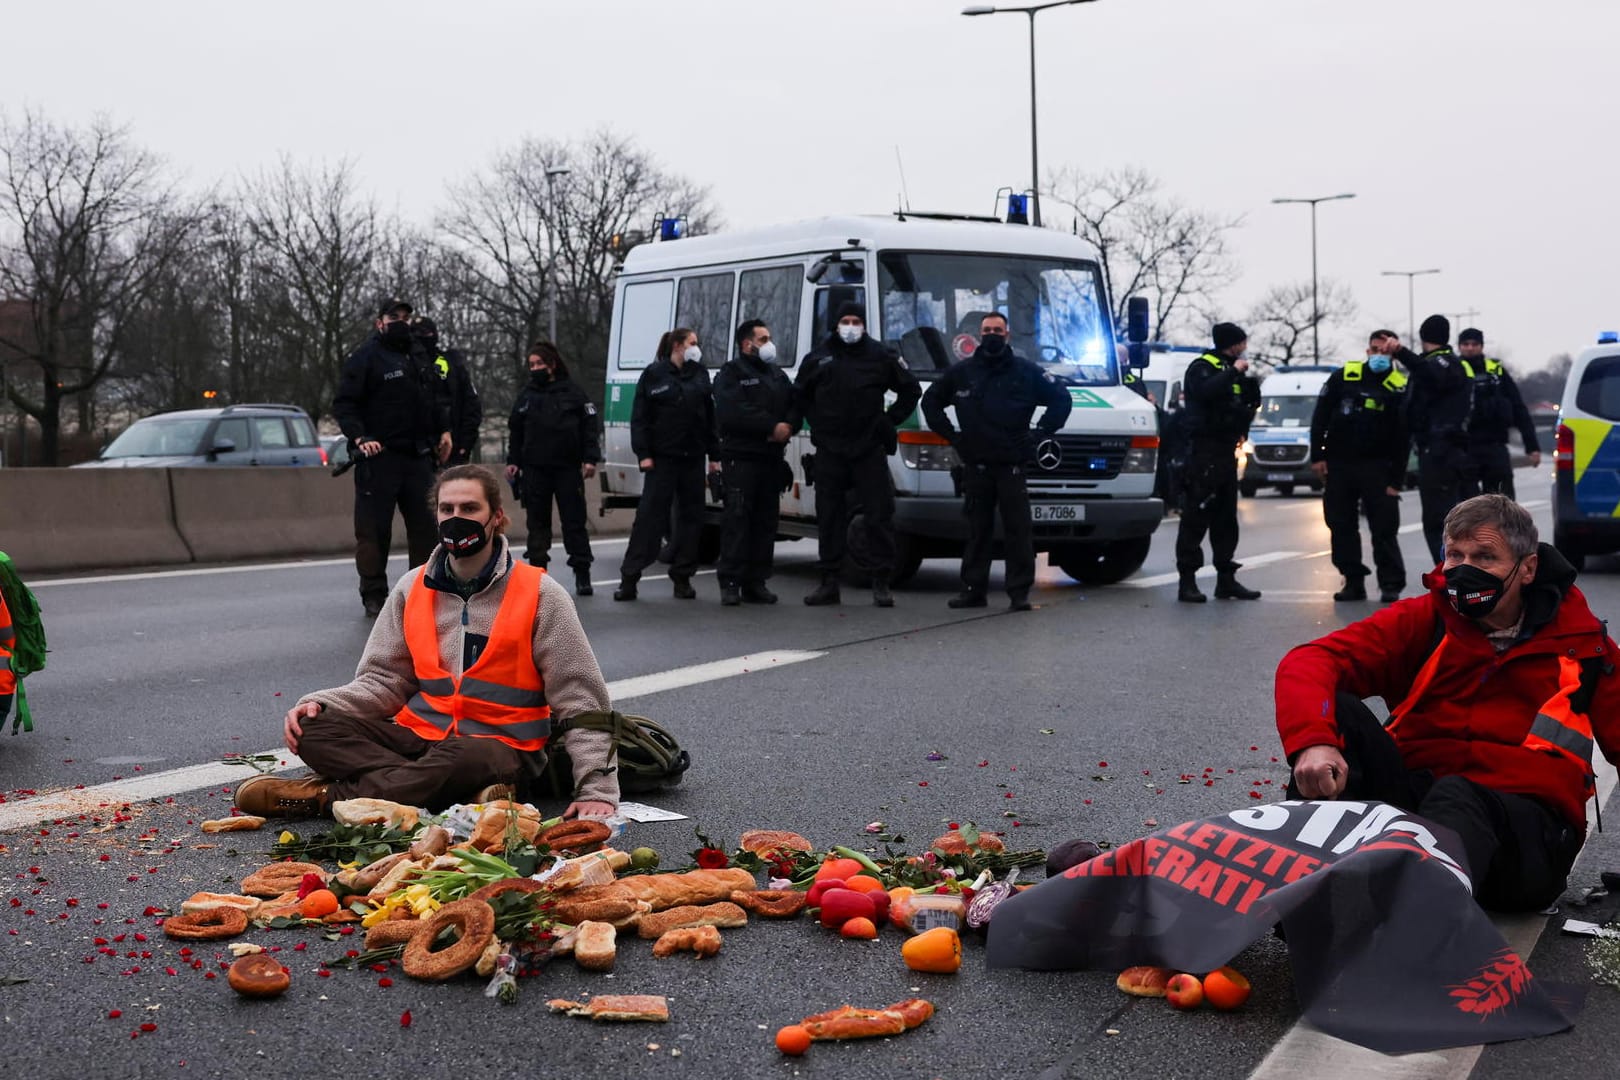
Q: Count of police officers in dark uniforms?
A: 11